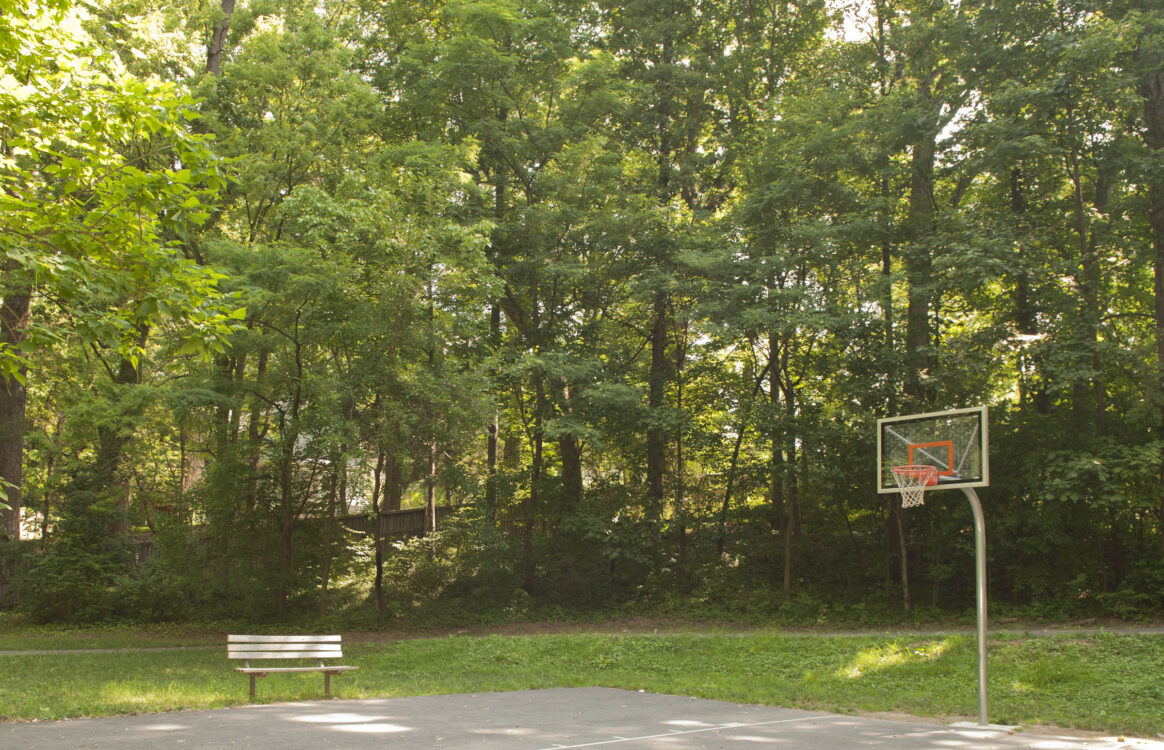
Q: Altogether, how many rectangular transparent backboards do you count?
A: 1